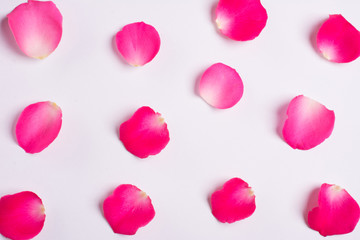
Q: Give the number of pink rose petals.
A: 12